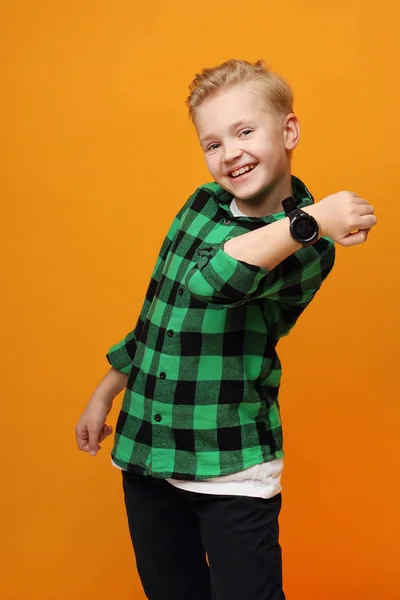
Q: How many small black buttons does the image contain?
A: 5